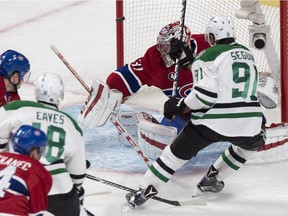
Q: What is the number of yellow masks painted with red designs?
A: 0